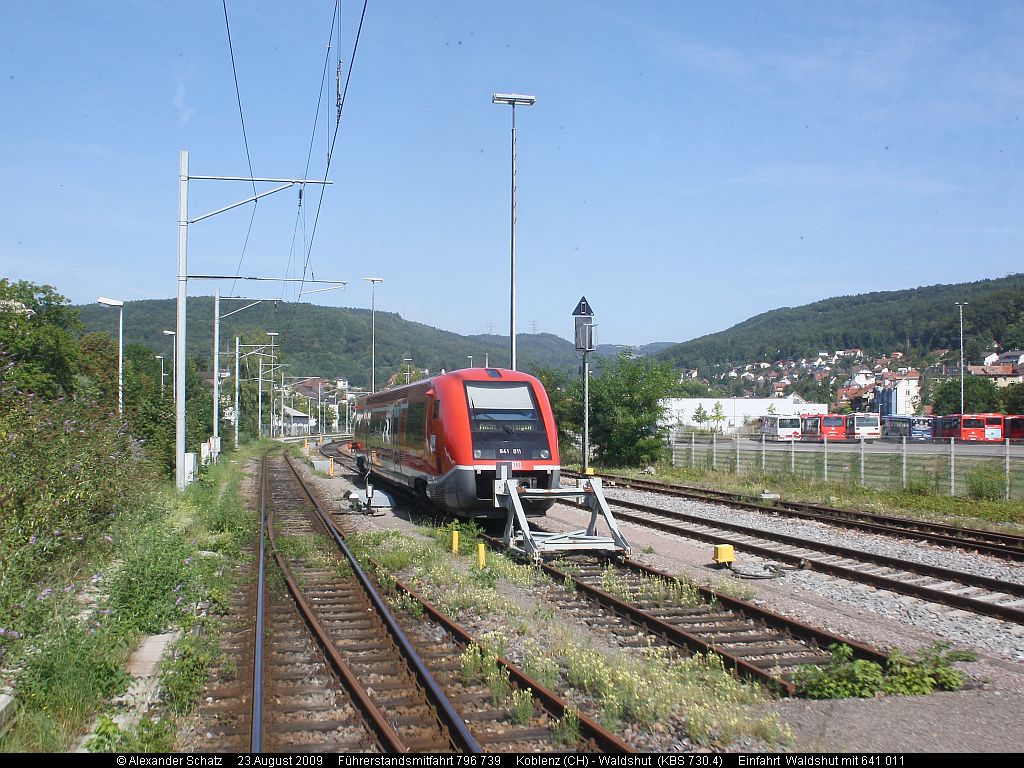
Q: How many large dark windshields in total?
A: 1